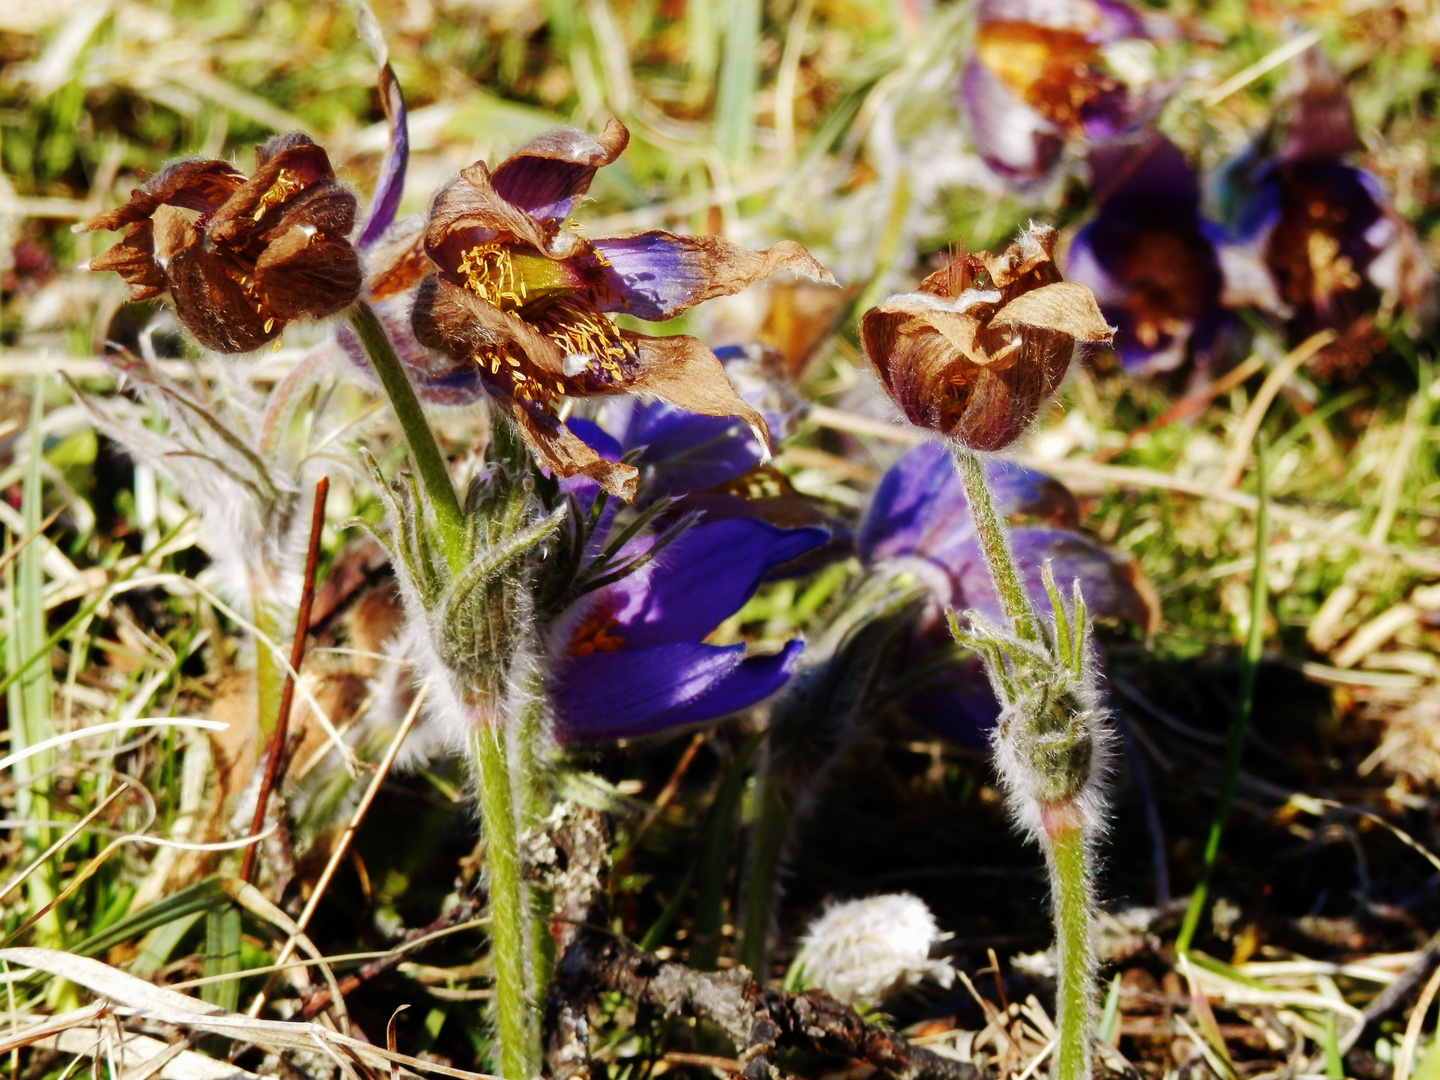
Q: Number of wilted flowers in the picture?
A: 3